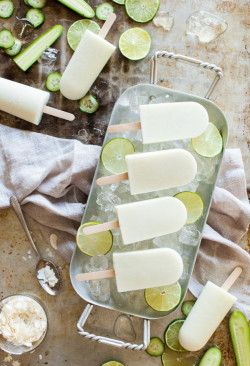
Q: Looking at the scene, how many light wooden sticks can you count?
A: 7